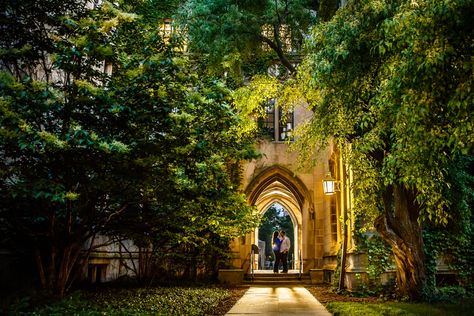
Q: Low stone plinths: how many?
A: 2